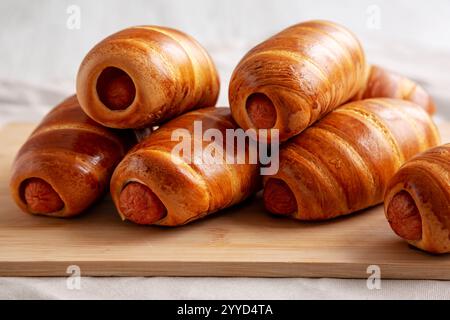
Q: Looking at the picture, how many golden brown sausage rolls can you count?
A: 7